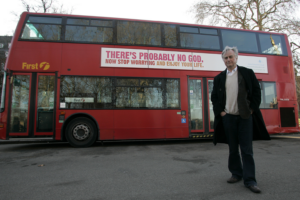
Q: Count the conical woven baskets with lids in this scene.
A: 0